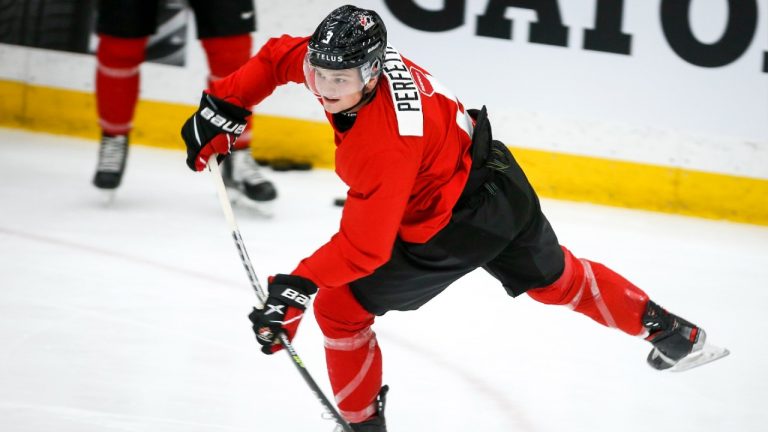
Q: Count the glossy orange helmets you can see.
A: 0